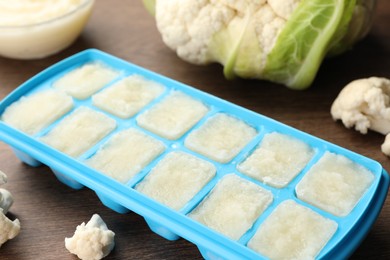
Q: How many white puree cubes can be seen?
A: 12